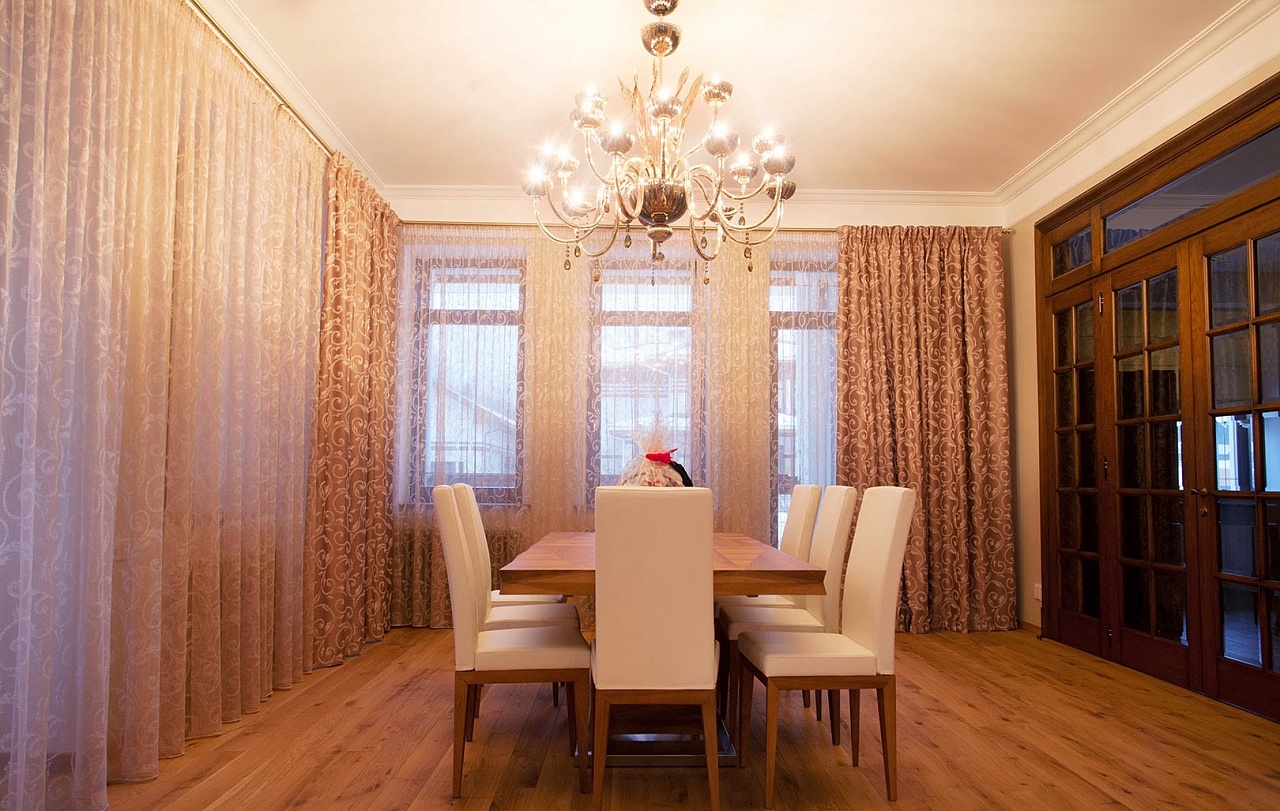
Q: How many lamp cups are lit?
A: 13